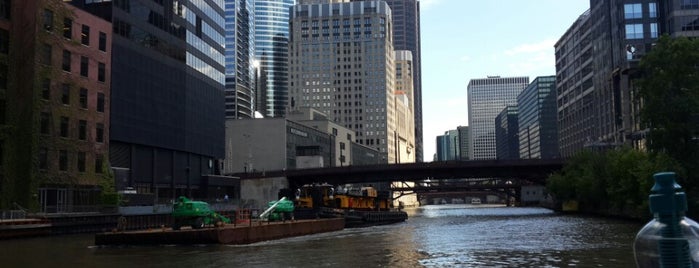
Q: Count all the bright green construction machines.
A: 2